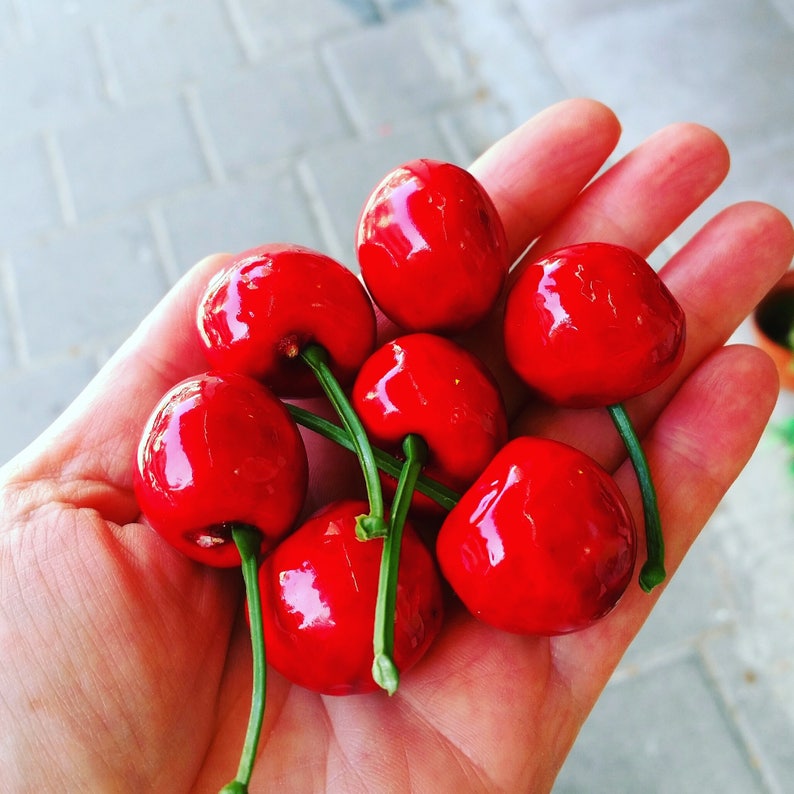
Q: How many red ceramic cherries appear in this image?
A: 7